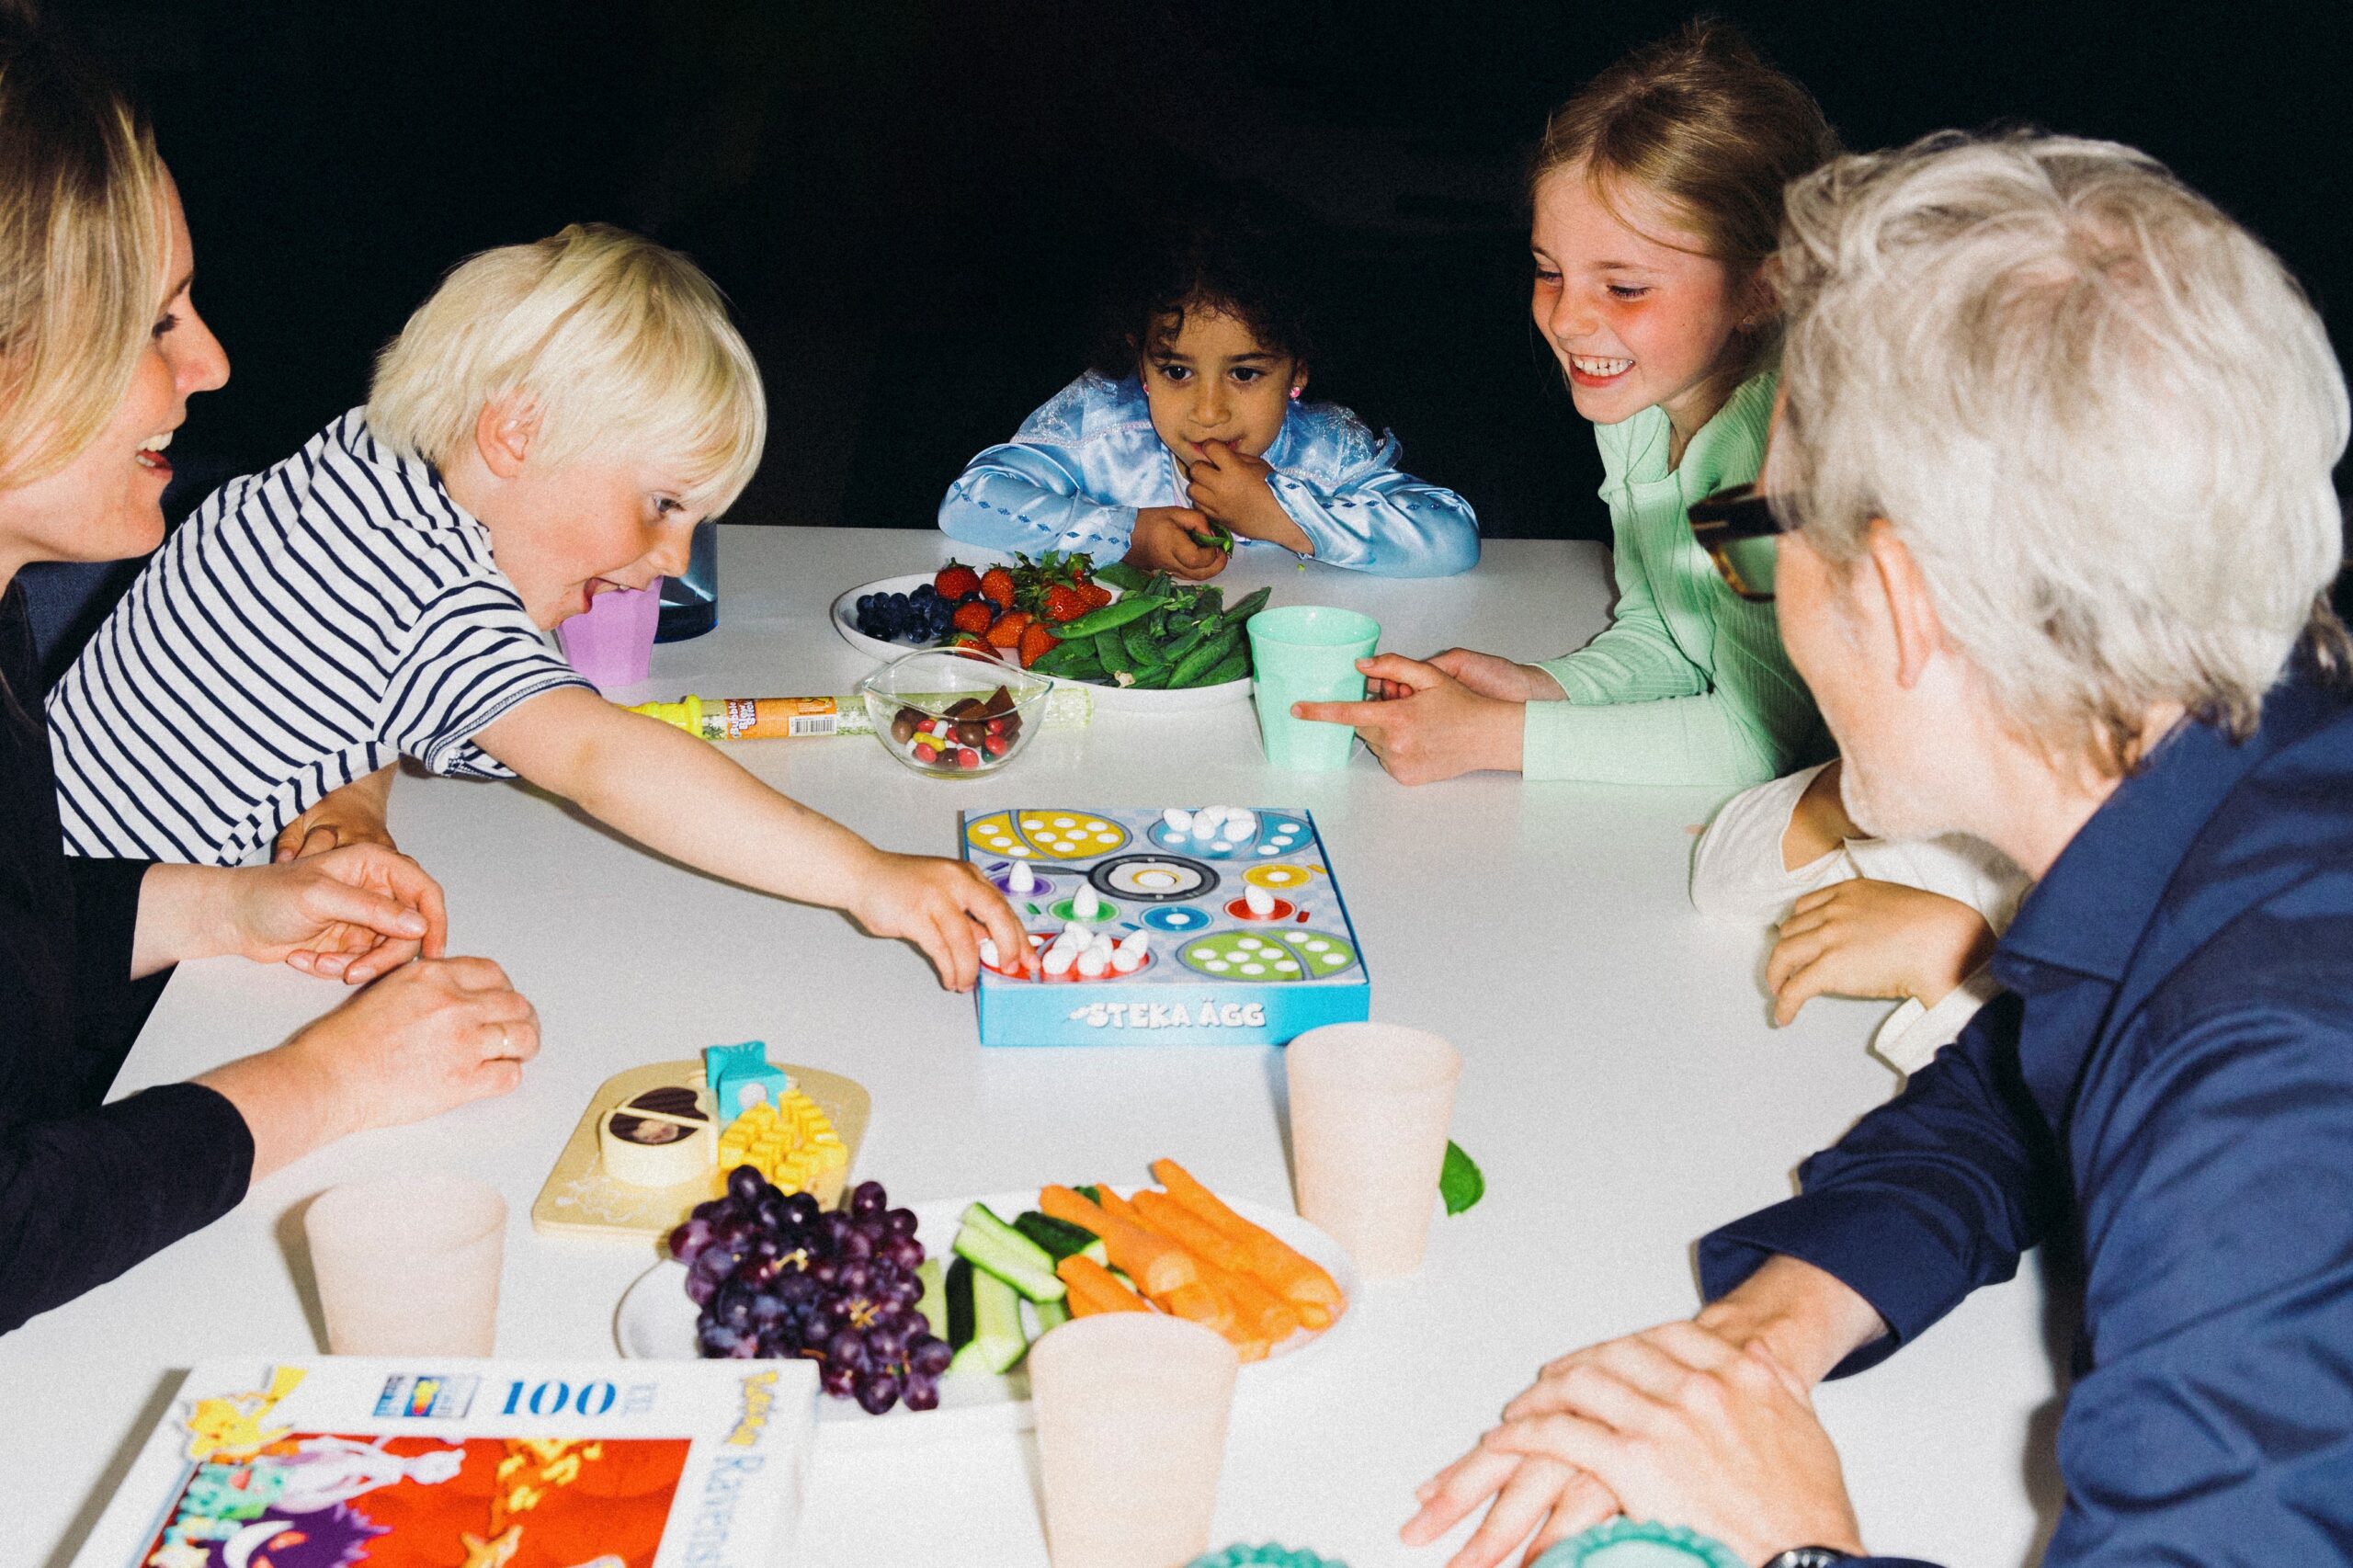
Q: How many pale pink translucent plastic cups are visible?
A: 3